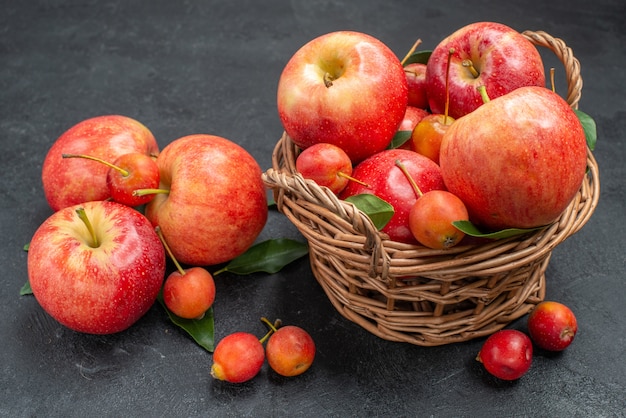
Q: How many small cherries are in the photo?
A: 10